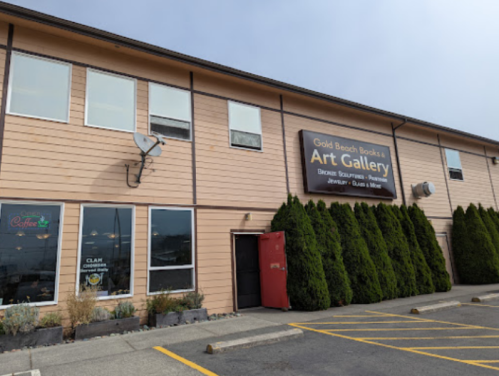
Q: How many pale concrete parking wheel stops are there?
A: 3